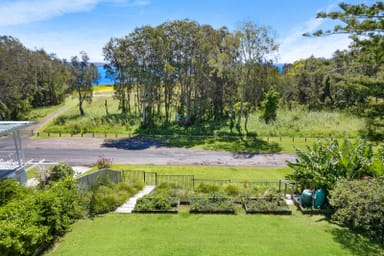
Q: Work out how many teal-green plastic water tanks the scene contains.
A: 2